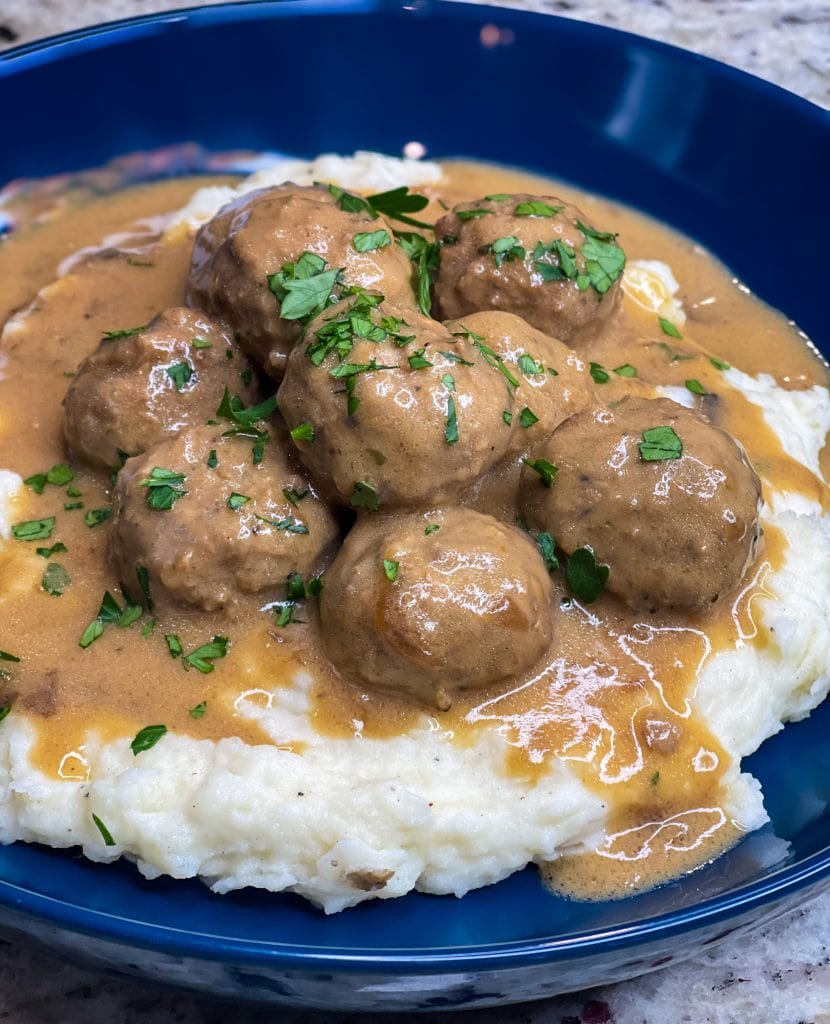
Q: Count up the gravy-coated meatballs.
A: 8